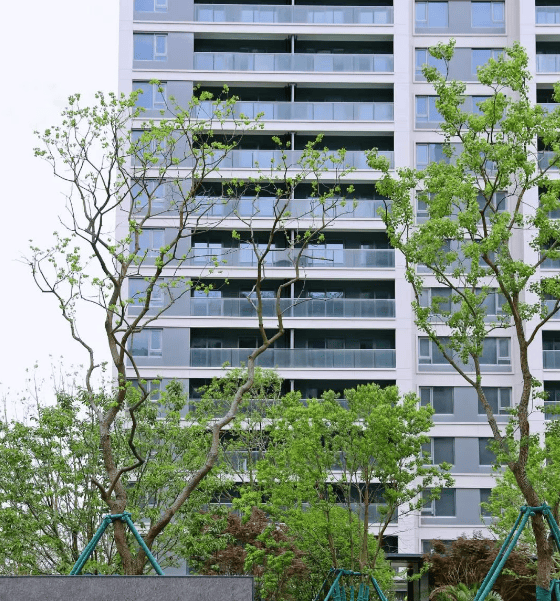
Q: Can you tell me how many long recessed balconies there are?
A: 11